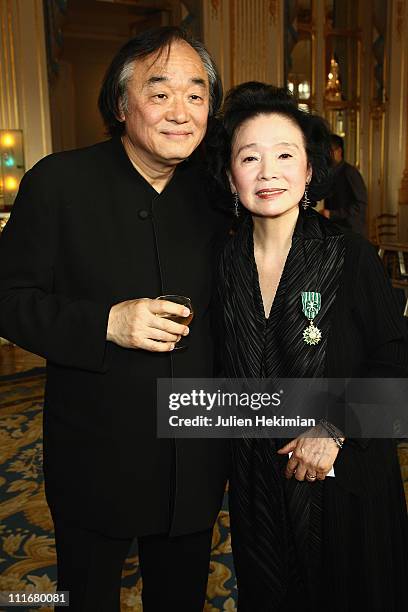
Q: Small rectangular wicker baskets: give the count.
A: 0